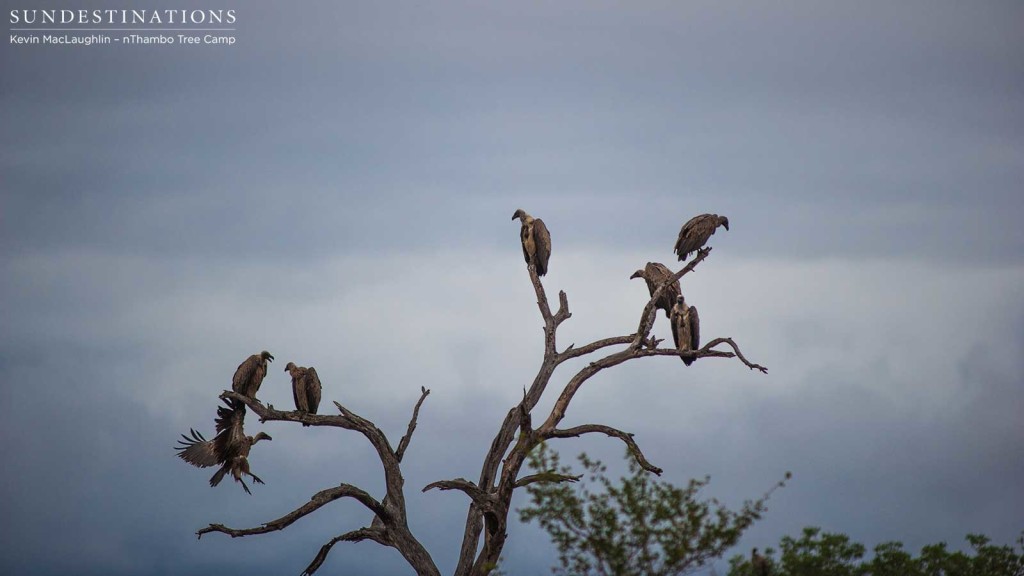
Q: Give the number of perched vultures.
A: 6